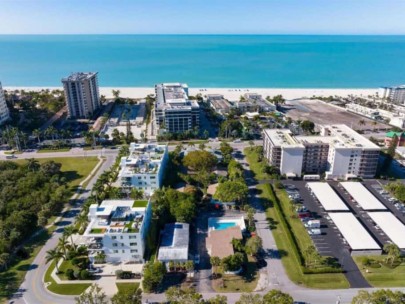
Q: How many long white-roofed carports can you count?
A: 4